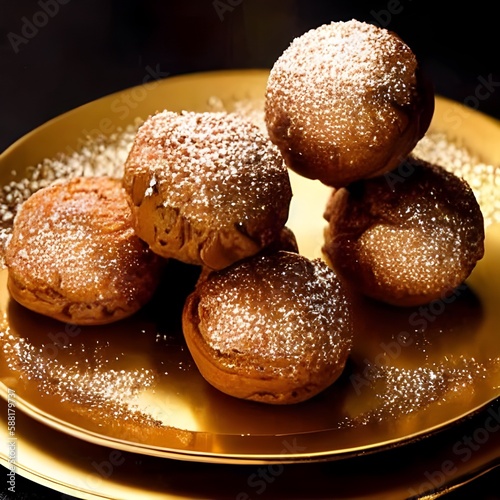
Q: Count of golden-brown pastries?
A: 5